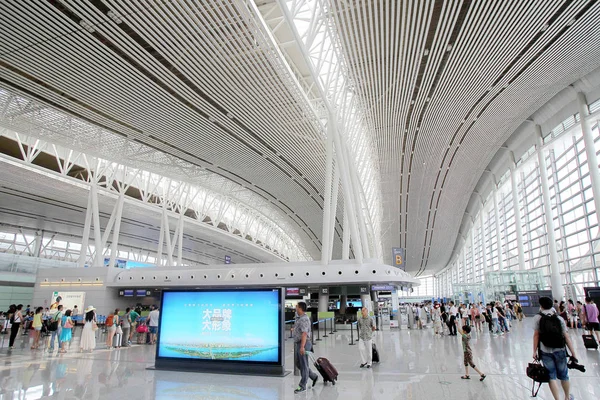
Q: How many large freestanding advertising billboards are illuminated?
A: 1